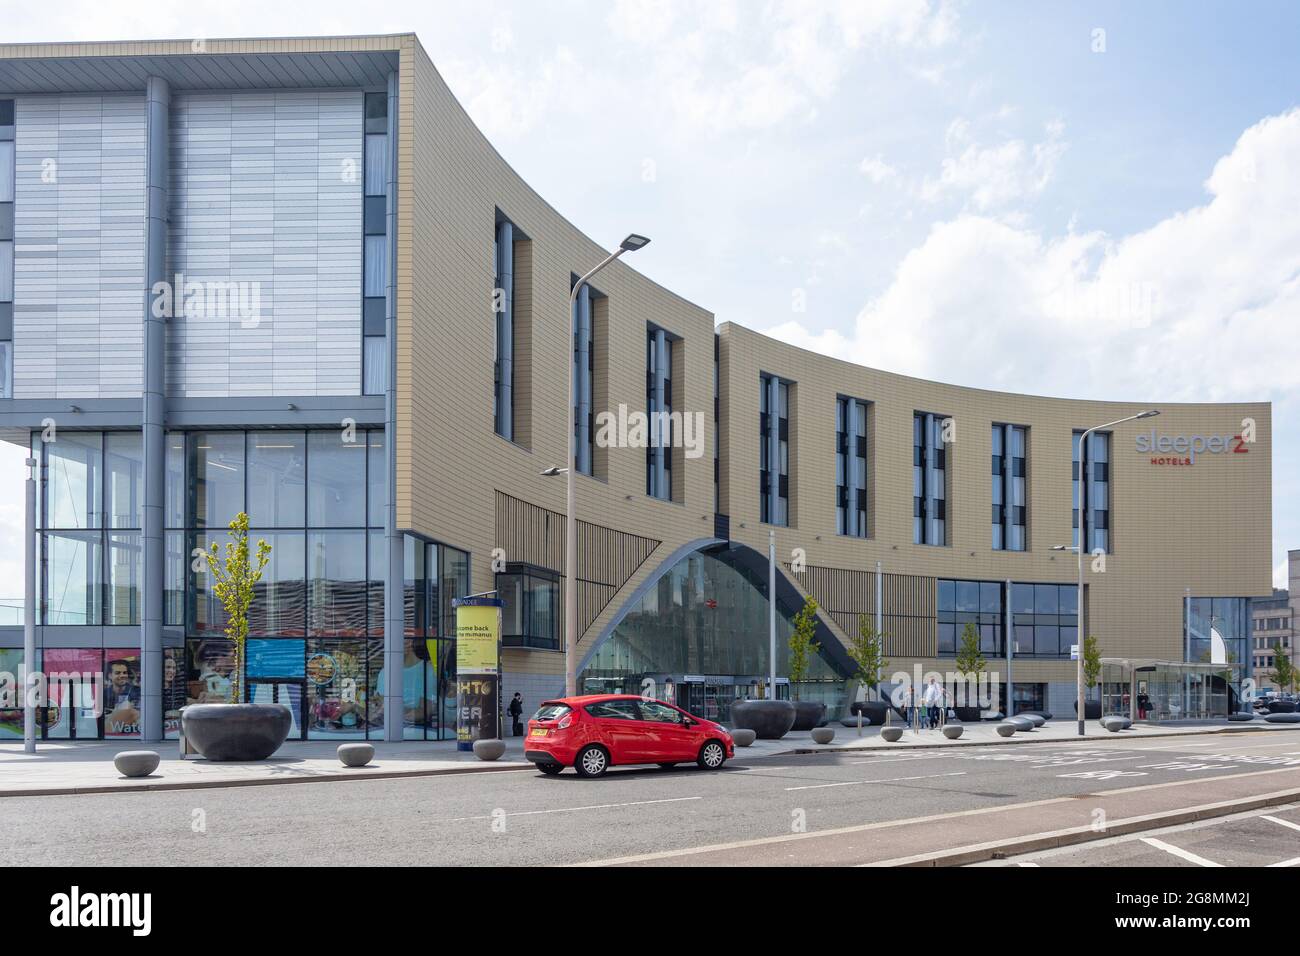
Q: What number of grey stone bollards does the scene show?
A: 9